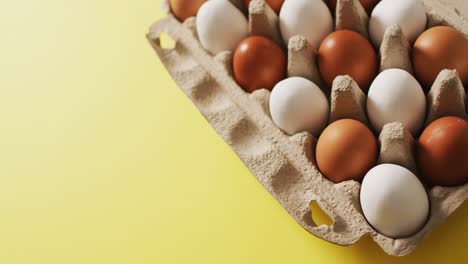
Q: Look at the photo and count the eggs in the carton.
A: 14